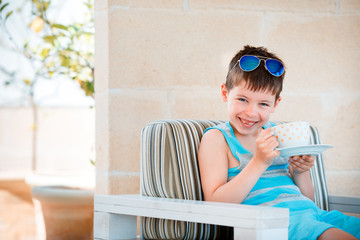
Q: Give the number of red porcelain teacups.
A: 0